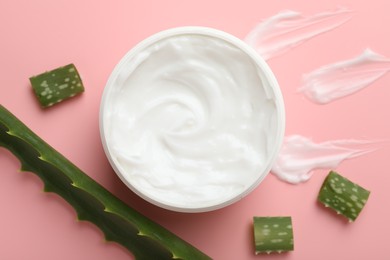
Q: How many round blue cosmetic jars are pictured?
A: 0